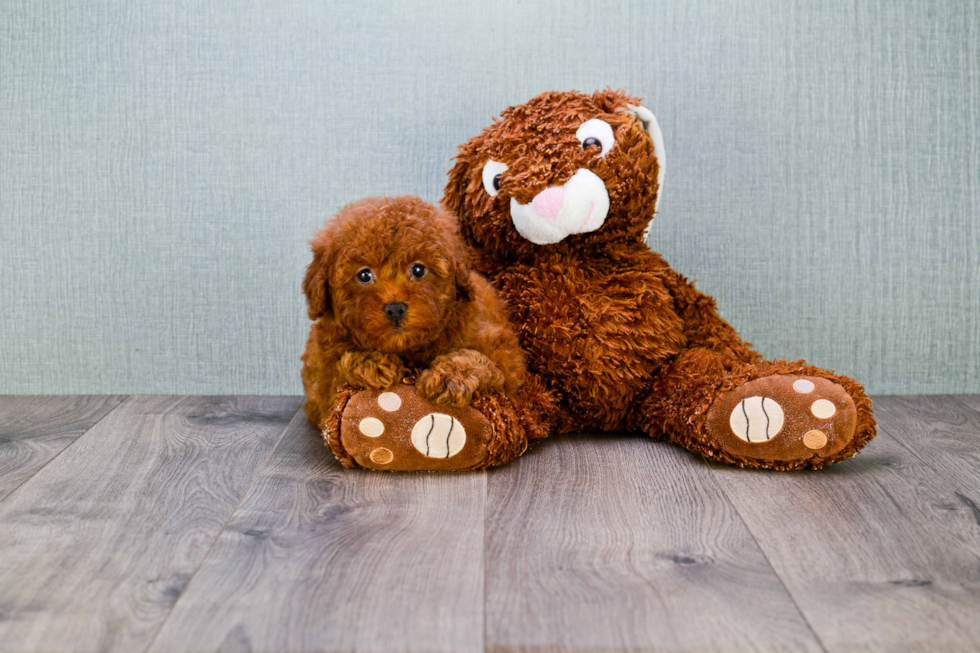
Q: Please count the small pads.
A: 6